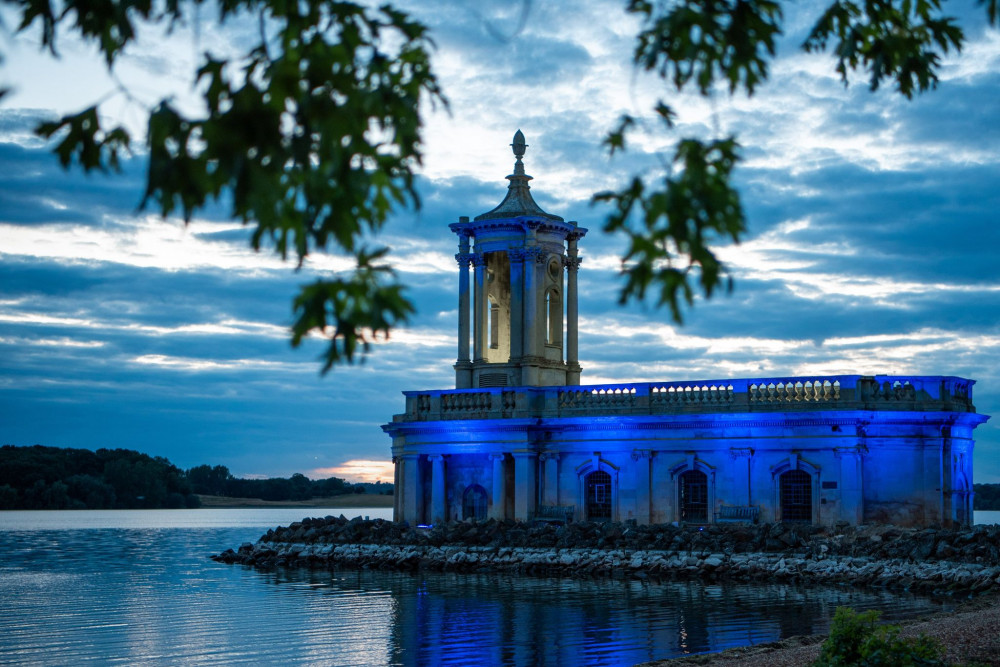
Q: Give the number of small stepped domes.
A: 1